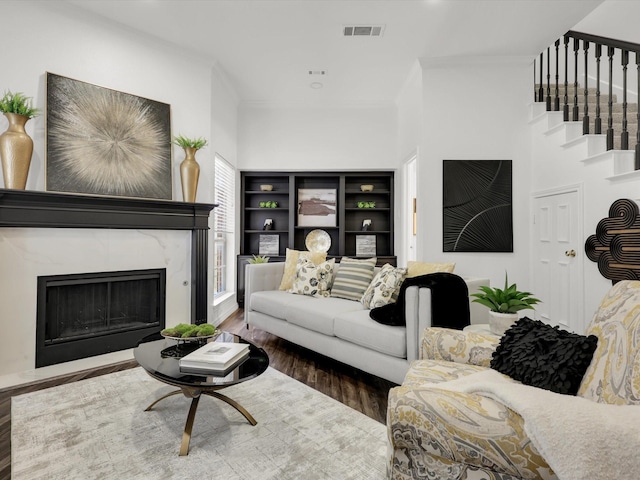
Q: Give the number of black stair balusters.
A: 11